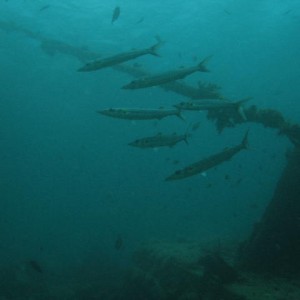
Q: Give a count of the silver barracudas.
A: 6